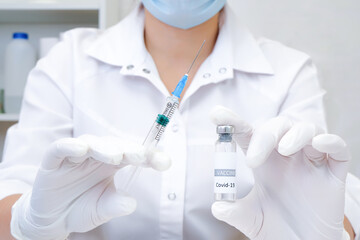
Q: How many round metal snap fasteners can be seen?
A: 6